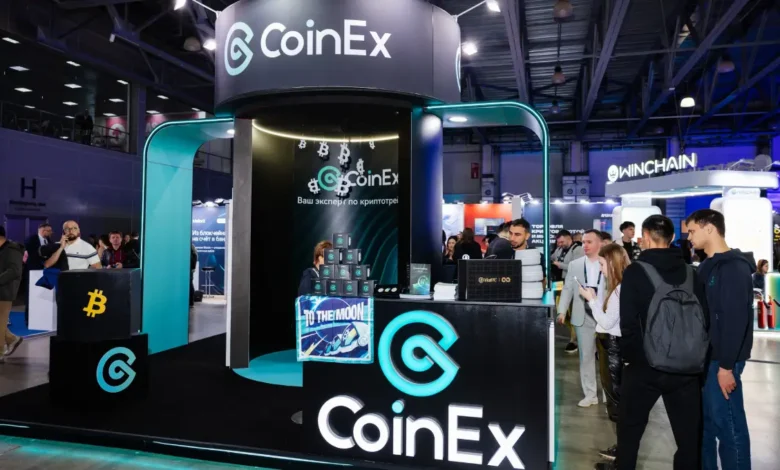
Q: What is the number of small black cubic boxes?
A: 10